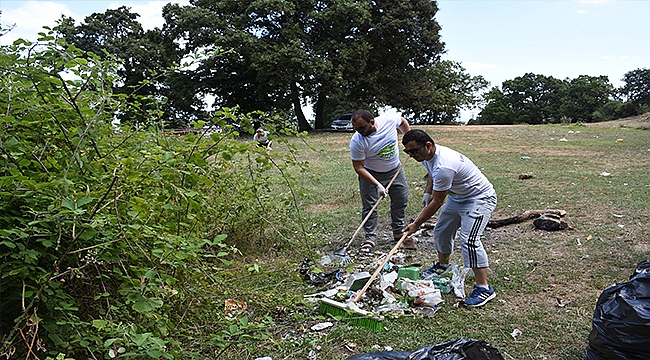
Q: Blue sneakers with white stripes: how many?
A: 2